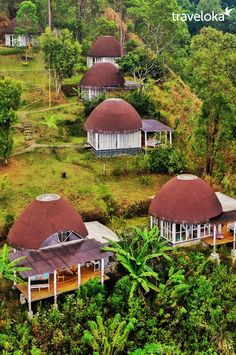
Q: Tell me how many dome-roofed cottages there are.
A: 6